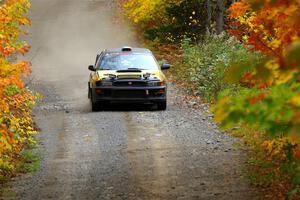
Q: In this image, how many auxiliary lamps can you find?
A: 0